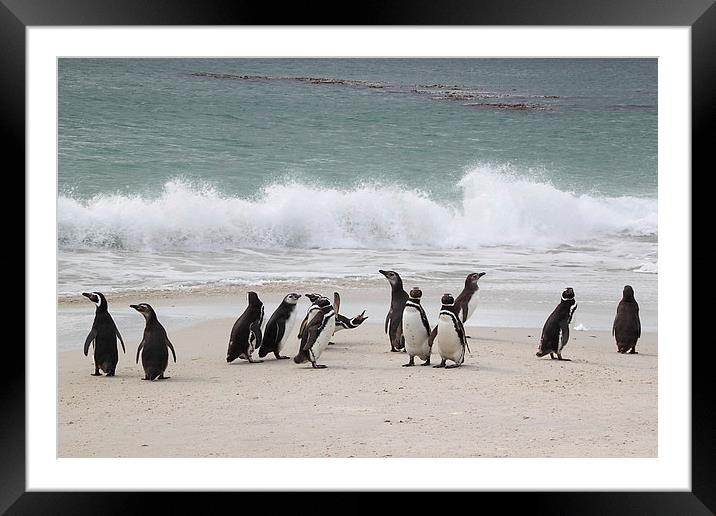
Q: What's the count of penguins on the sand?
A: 13